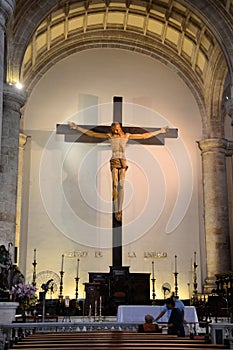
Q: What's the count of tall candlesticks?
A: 6